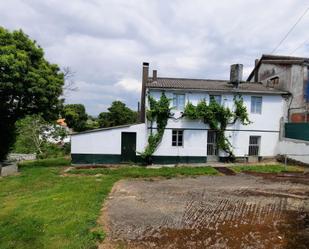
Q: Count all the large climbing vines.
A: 2